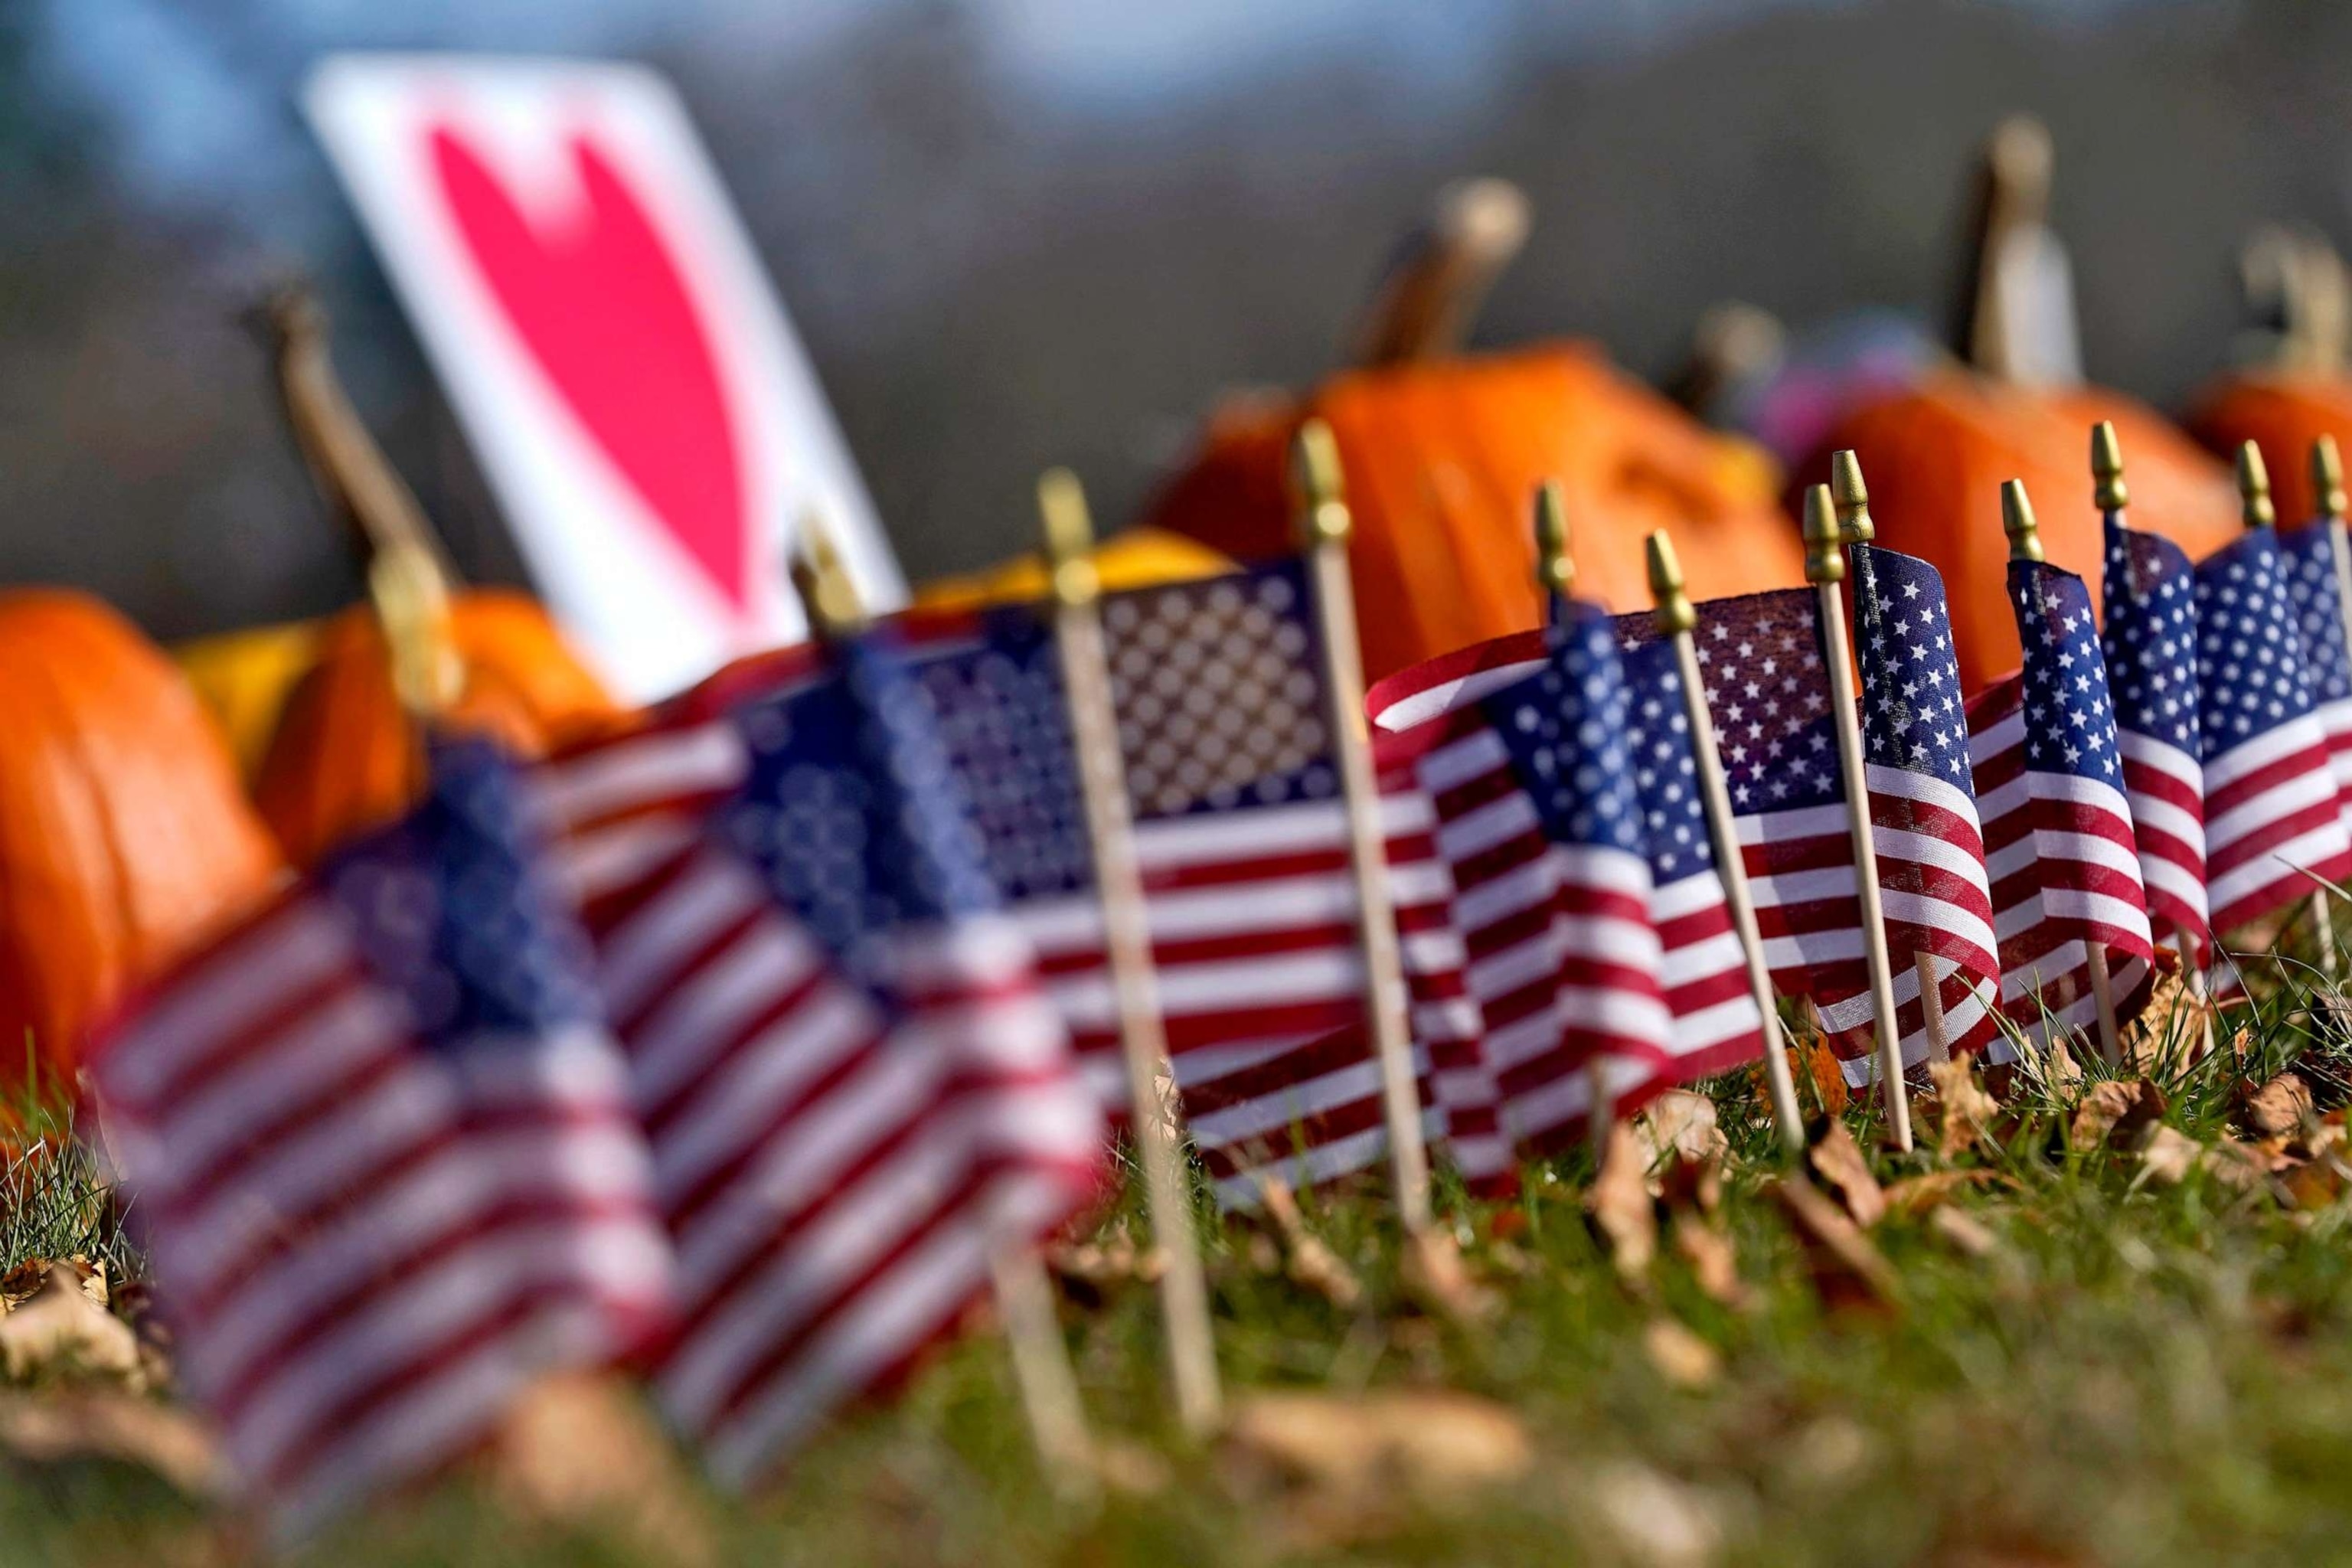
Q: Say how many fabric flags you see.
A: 12